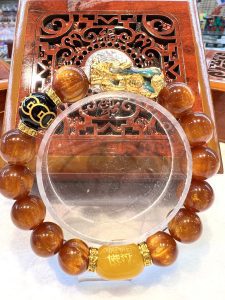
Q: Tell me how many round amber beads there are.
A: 12